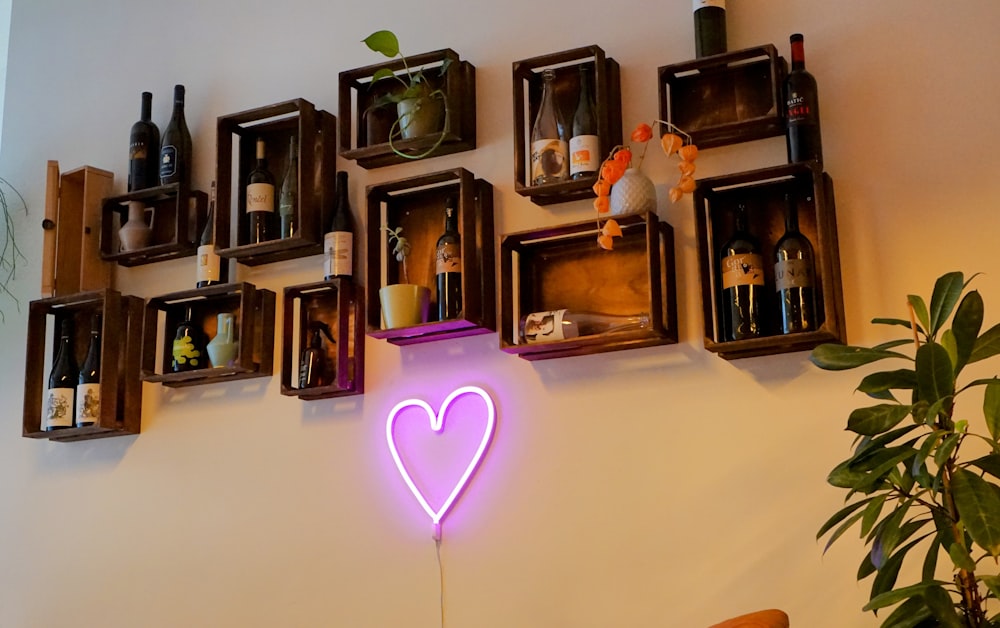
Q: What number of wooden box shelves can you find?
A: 11